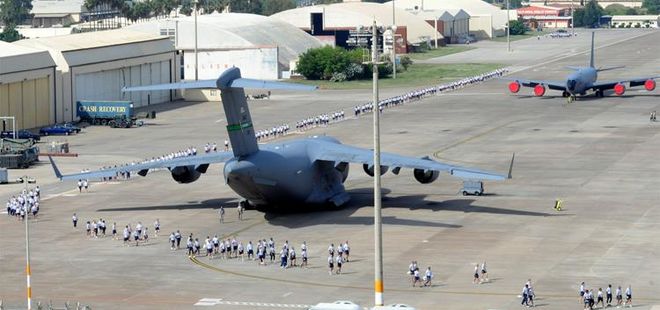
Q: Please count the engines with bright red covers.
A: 4